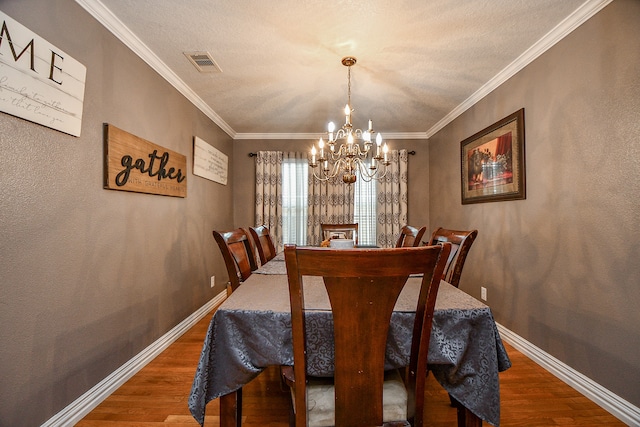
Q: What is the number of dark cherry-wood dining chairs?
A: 6